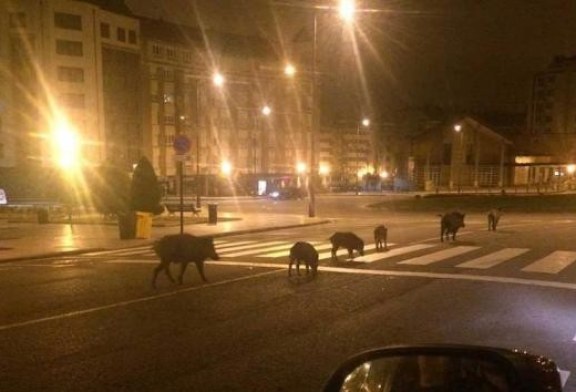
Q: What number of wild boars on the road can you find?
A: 6